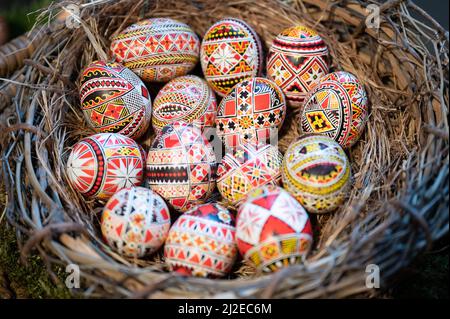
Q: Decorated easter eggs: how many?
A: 14